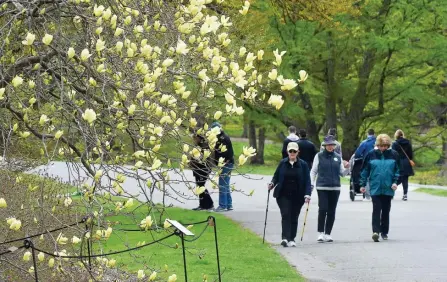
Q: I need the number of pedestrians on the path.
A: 10